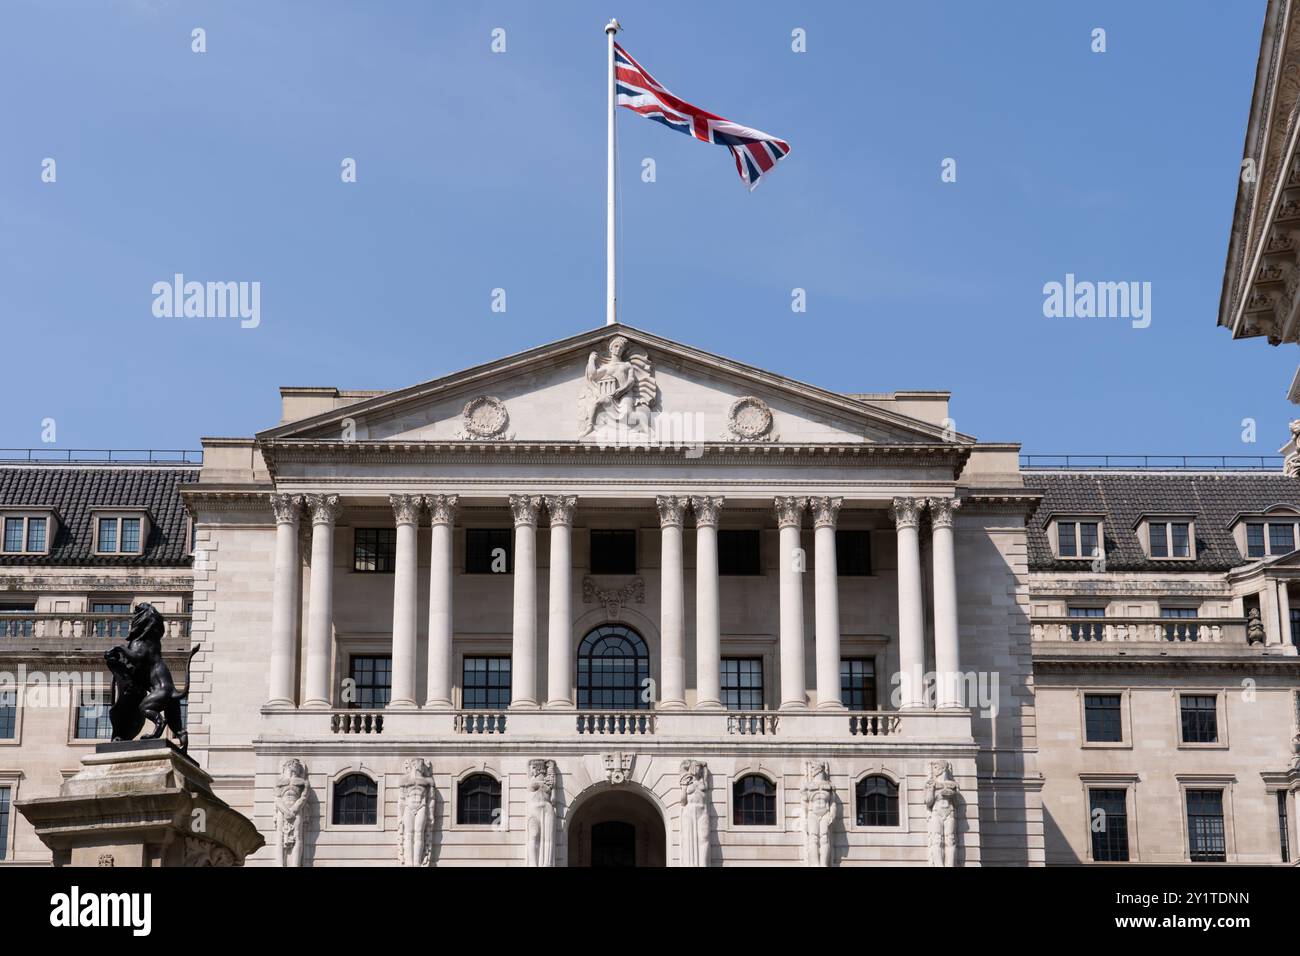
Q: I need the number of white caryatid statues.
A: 6